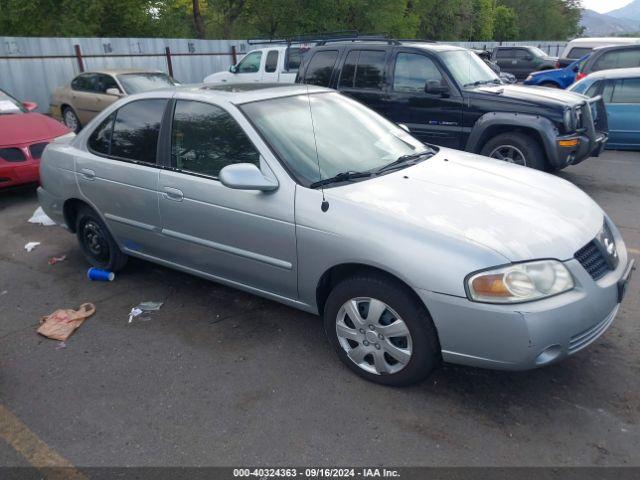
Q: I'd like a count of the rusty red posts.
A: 3